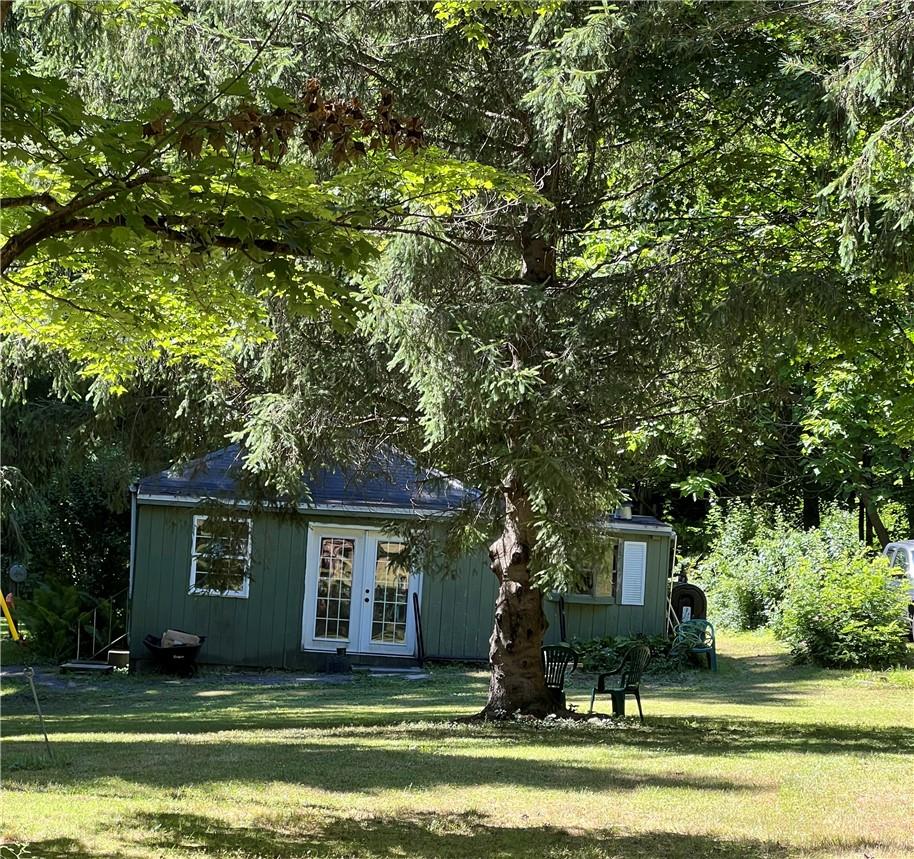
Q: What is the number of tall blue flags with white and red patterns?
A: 0